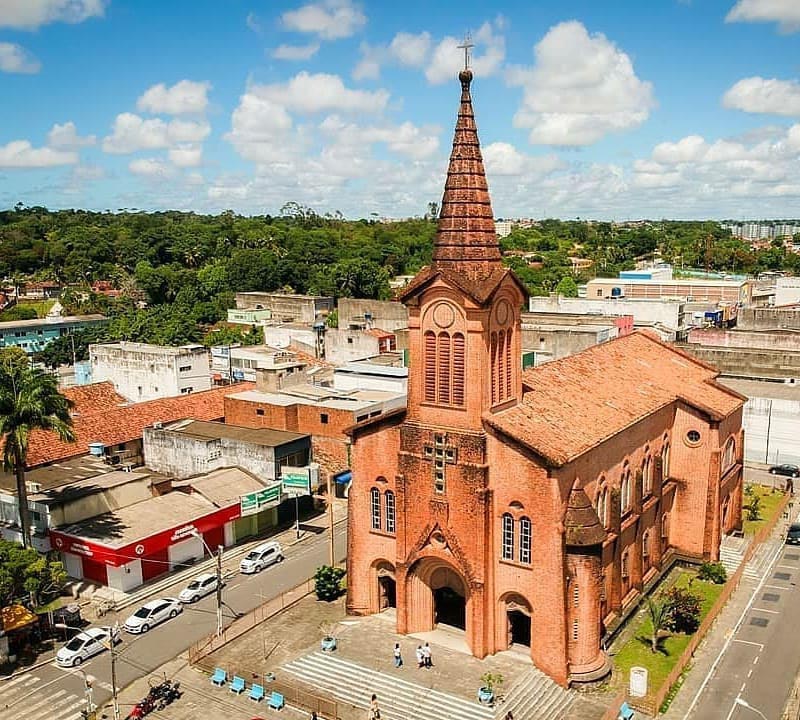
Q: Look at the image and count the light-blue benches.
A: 5